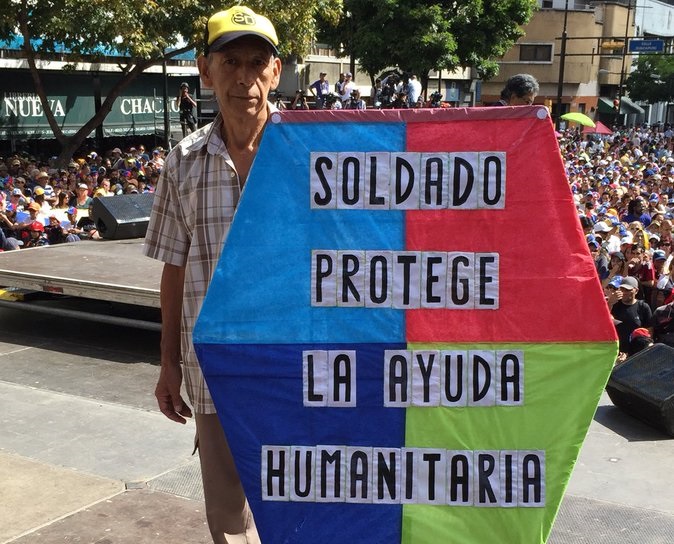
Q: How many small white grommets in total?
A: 2